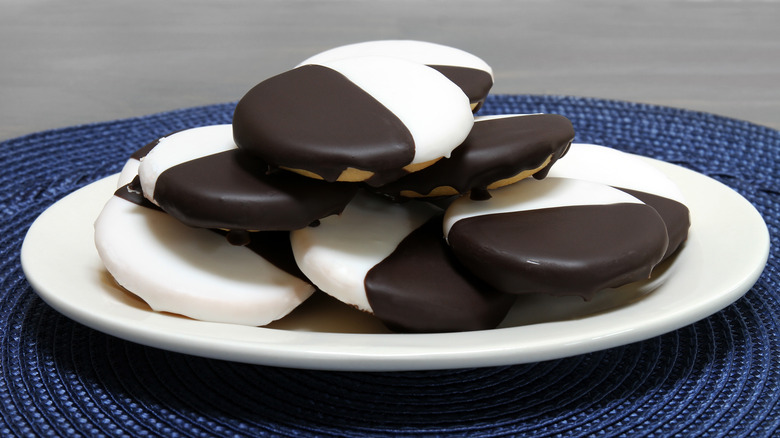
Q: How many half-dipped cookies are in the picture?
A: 9